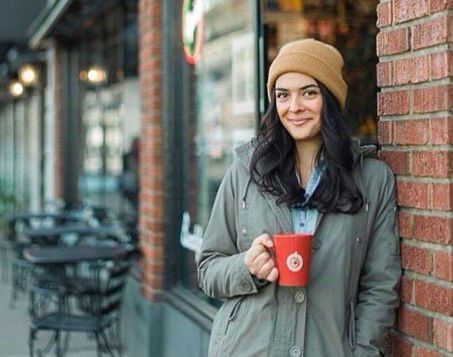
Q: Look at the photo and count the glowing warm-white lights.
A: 3